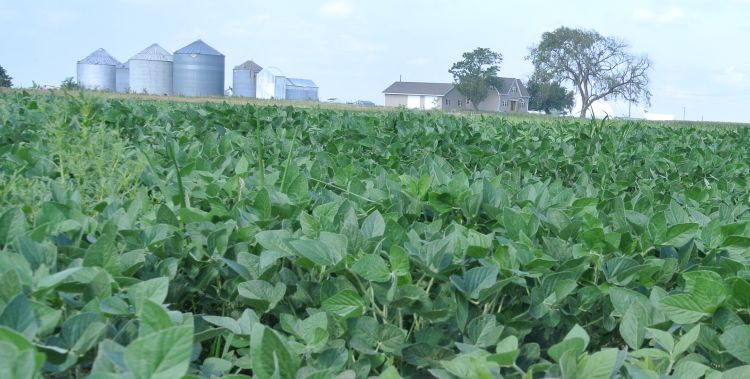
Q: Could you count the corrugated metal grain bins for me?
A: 5